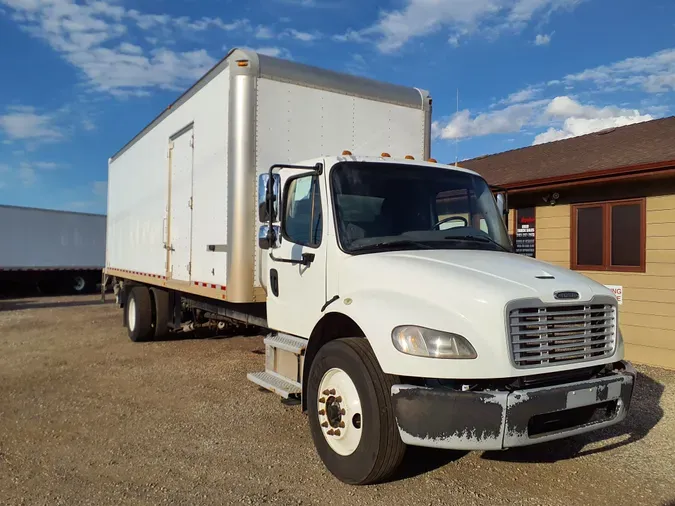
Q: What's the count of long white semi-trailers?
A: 1